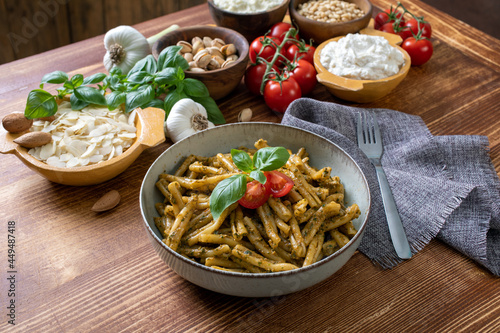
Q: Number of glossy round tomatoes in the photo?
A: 10